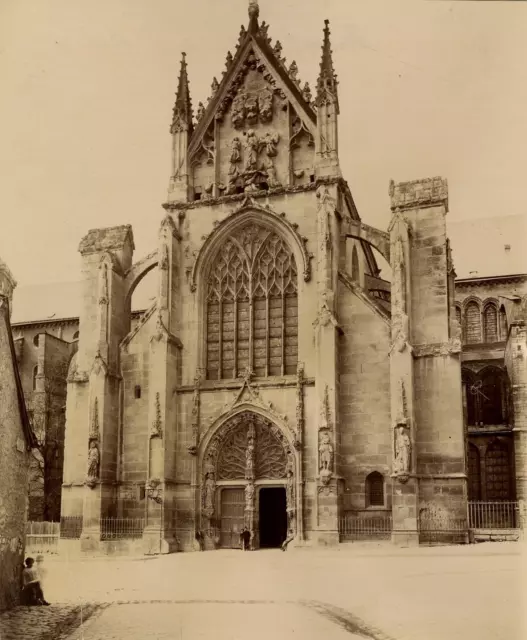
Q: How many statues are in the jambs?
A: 2